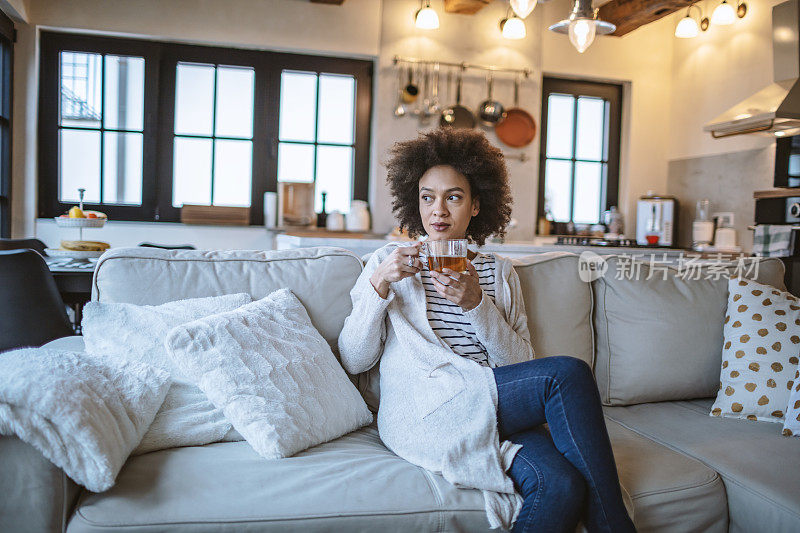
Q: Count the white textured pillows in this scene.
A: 3